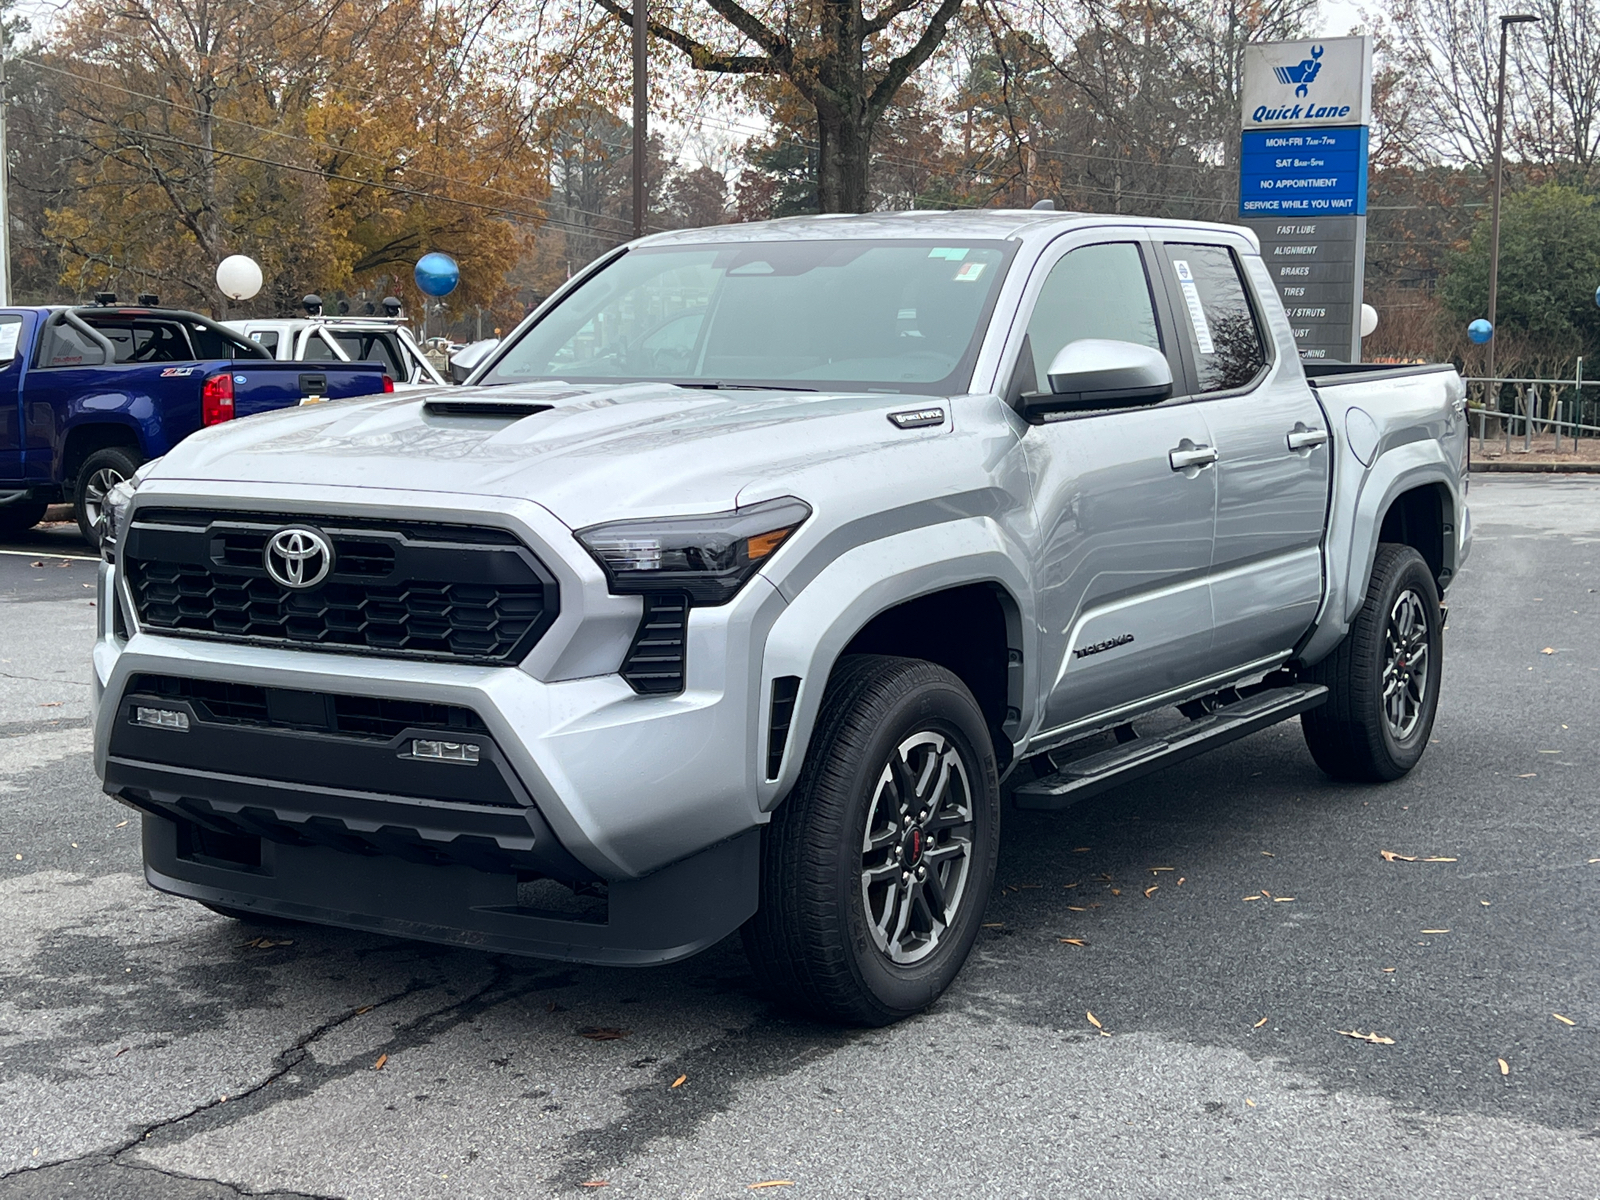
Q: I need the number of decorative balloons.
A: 5